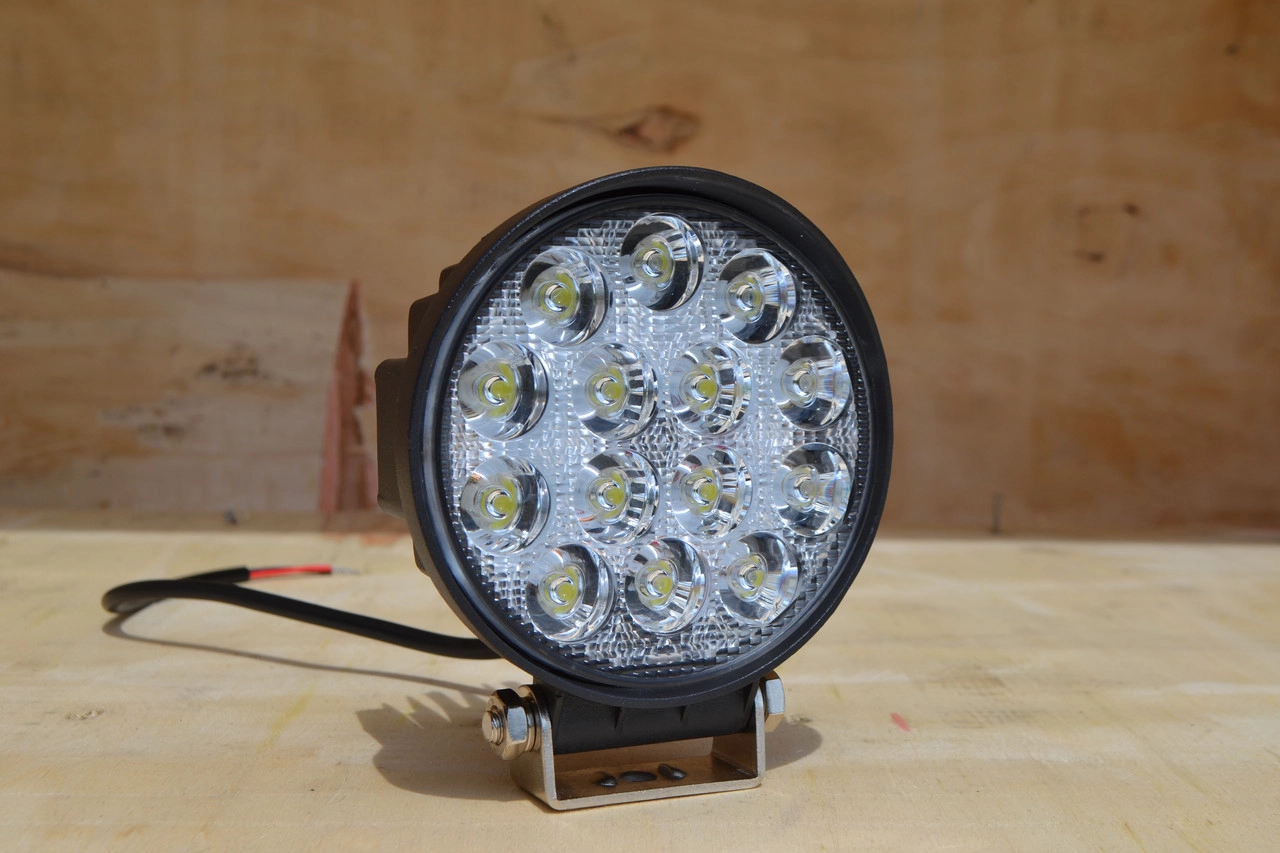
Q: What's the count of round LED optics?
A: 14